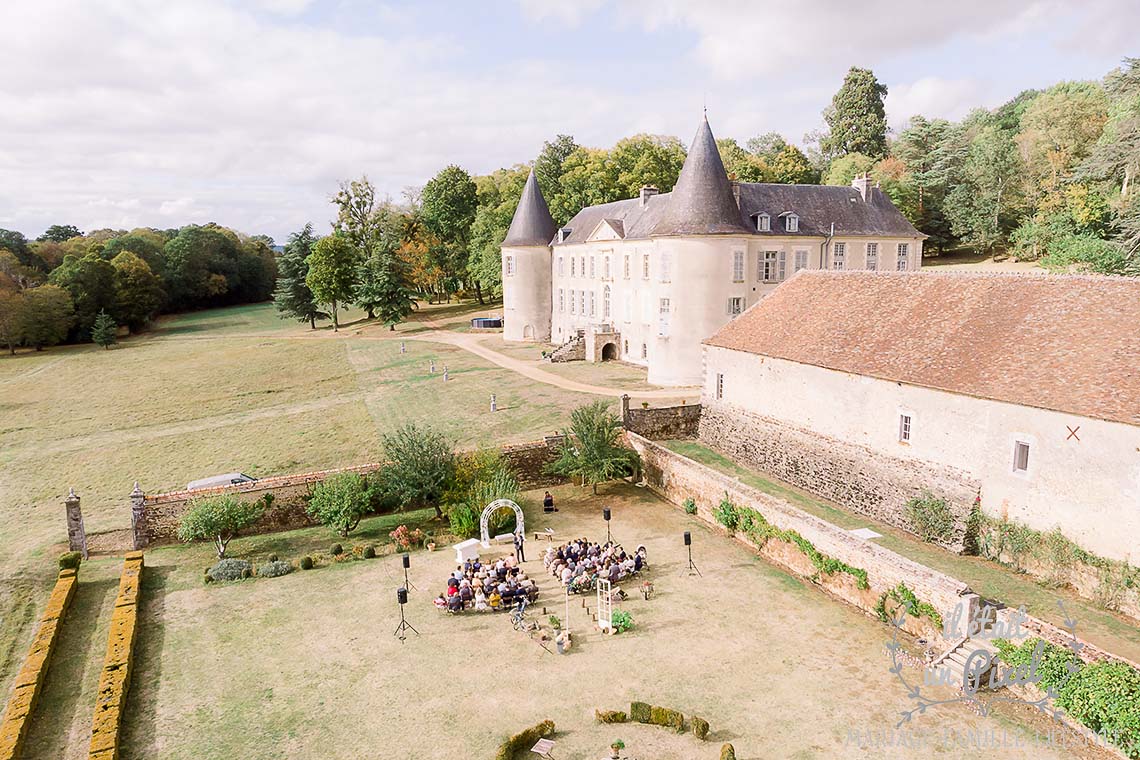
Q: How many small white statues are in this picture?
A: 4